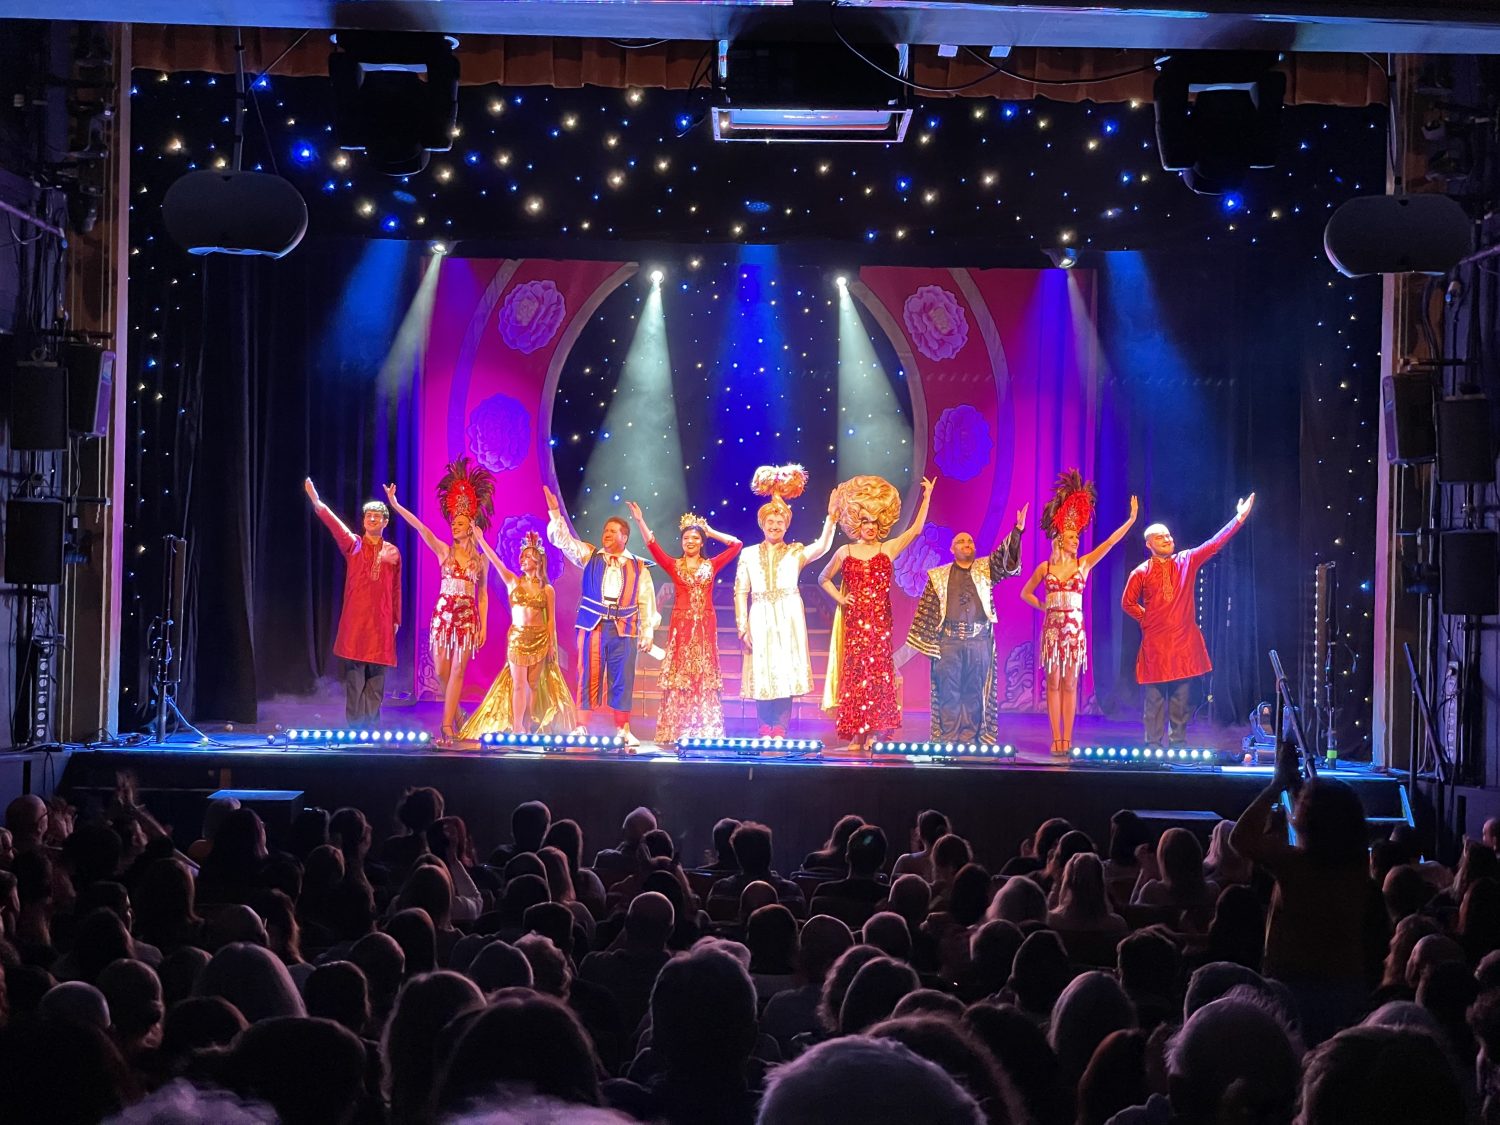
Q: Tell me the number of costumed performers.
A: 10